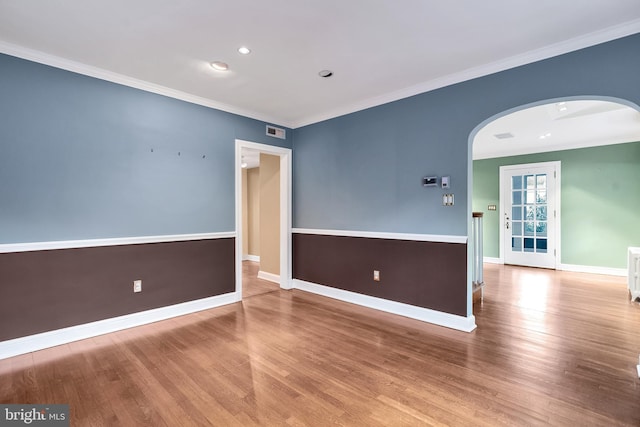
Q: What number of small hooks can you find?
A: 3